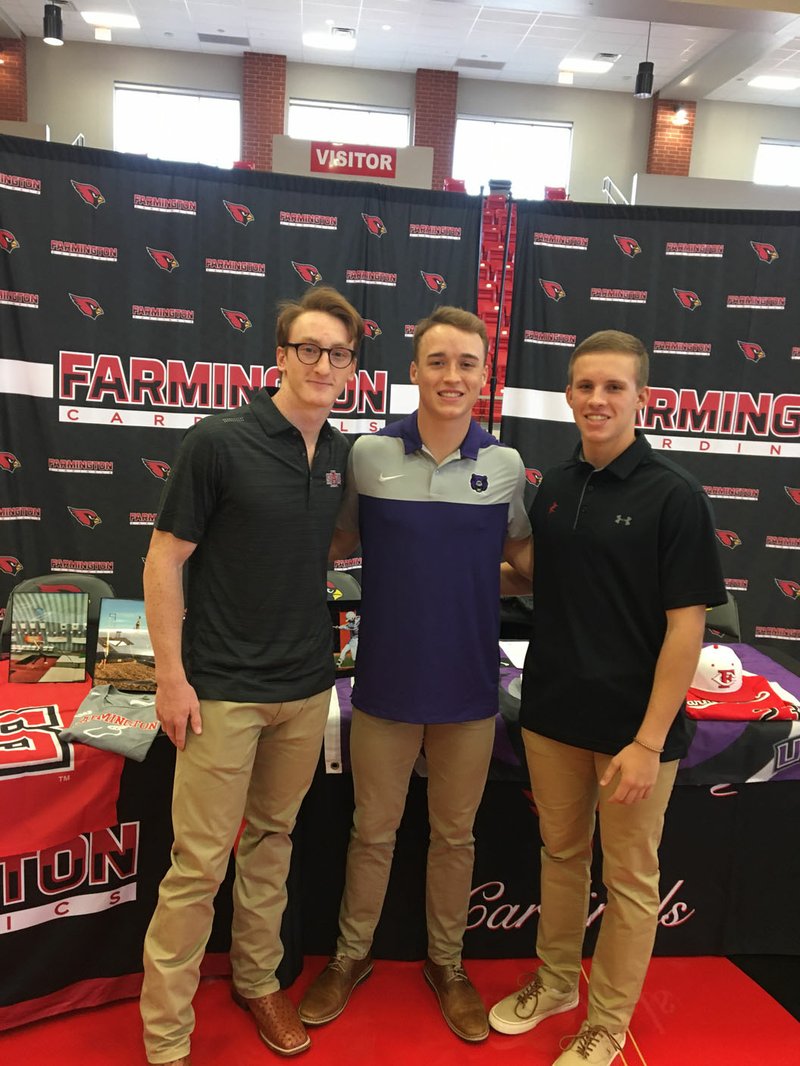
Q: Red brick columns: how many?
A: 4